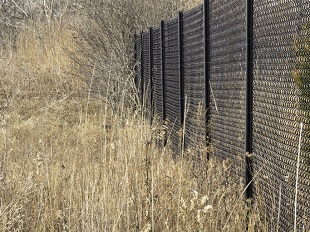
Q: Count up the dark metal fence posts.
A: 7